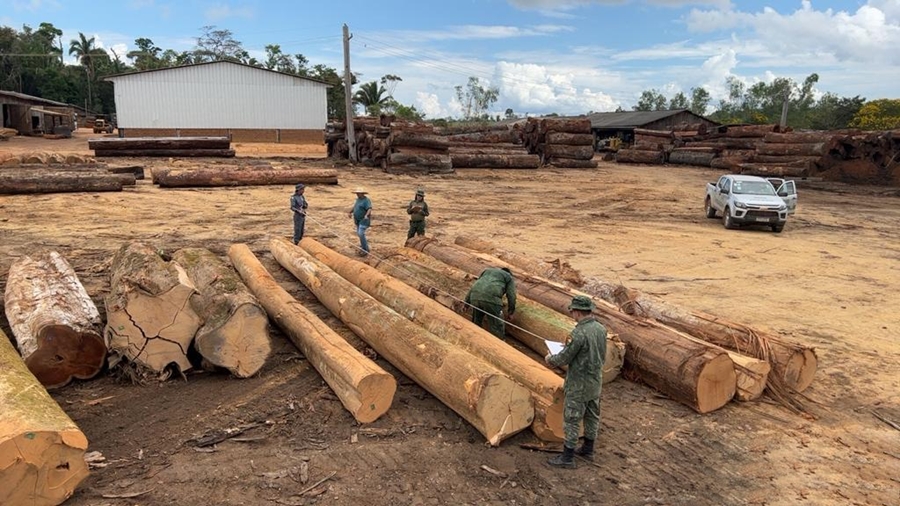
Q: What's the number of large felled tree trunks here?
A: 11